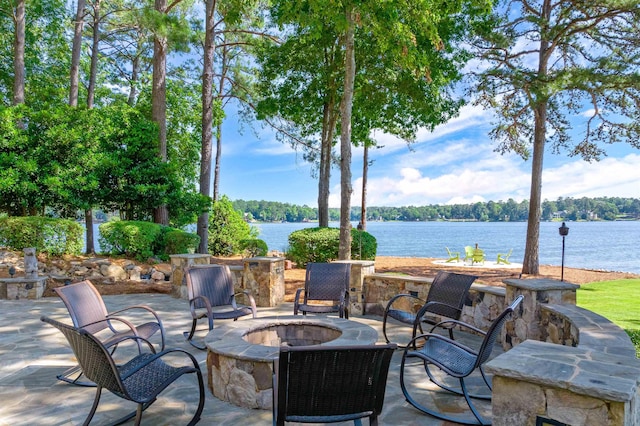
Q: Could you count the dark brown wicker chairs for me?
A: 7